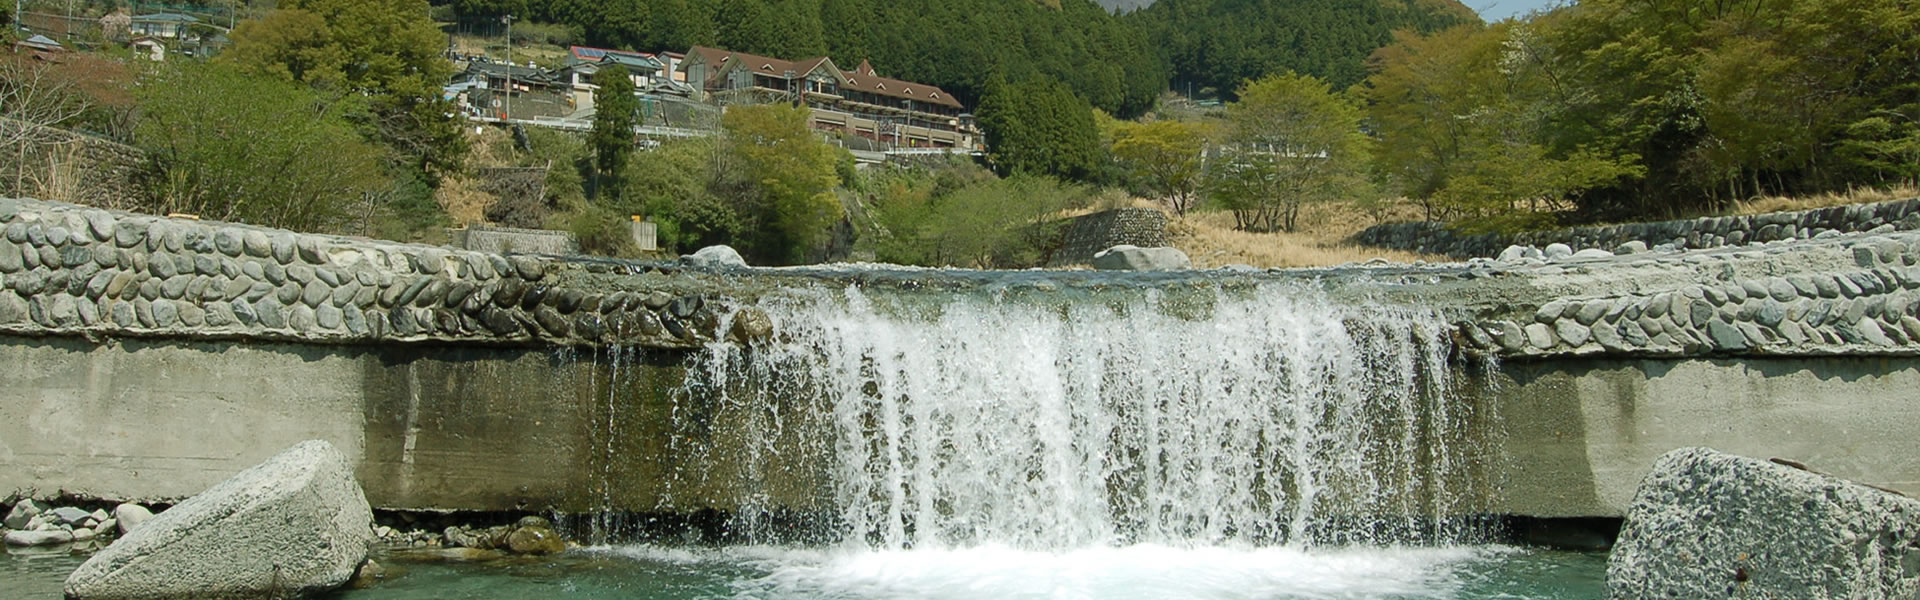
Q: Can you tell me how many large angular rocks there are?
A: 2